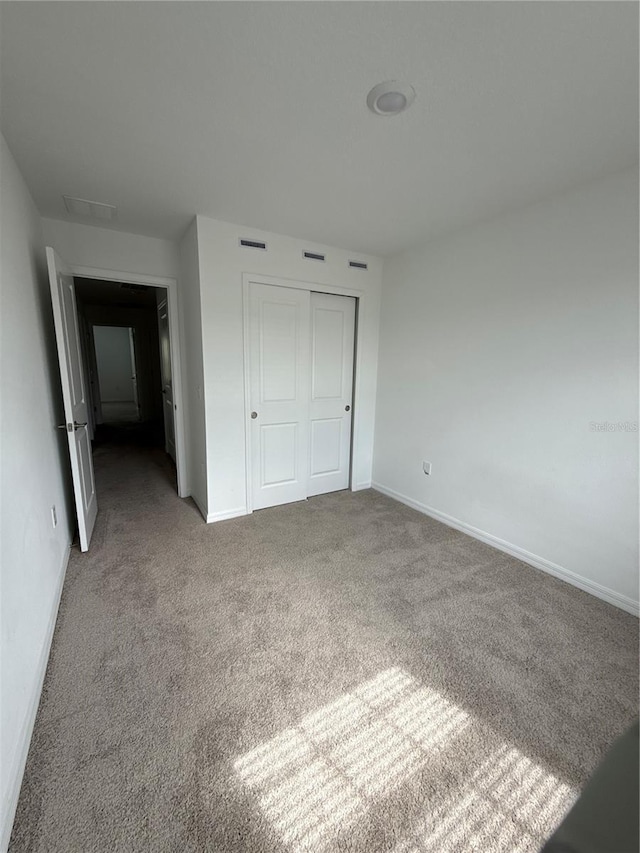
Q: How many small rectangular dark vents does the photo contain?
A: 3